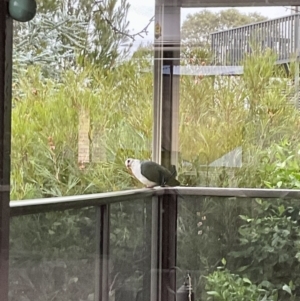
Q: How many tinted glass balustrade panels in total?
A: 3